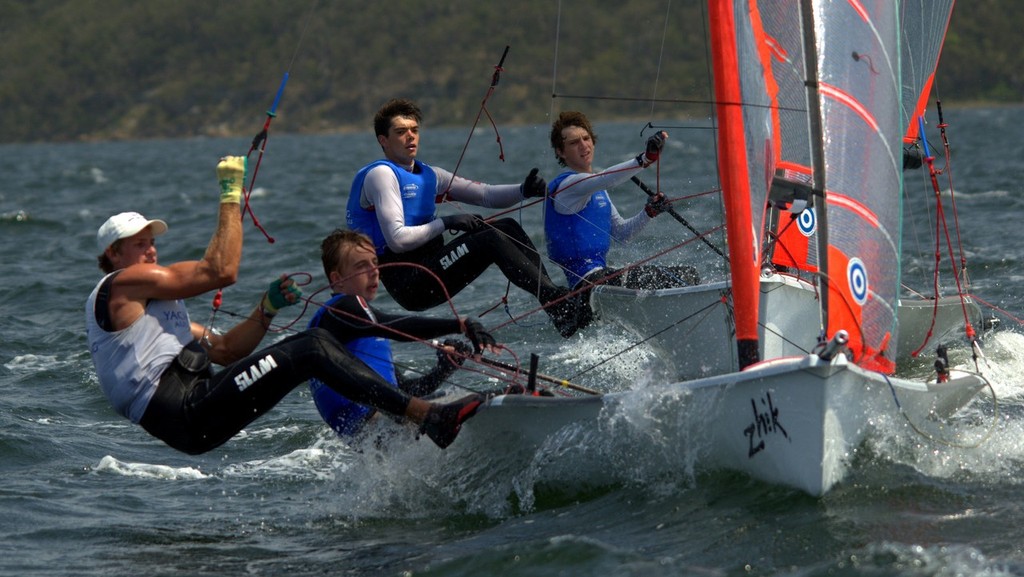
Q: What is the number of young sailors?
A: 4